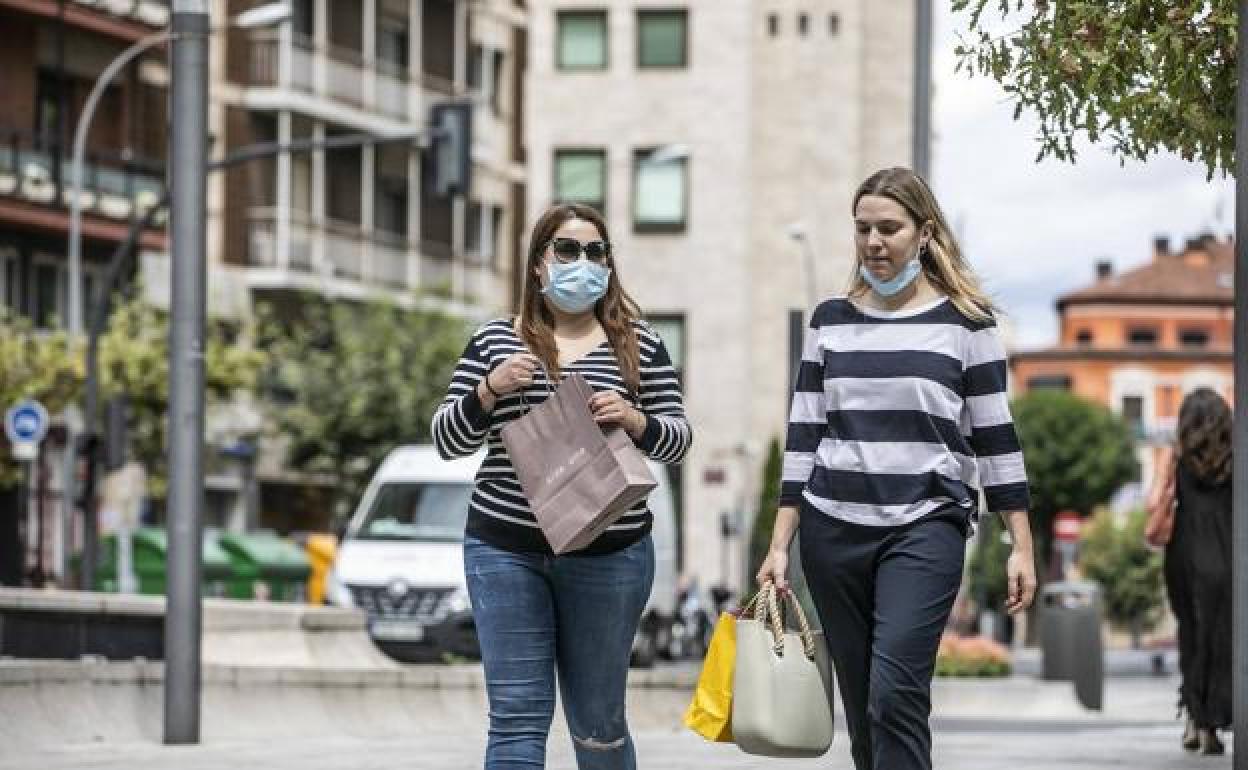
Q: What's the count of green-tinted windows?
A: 5